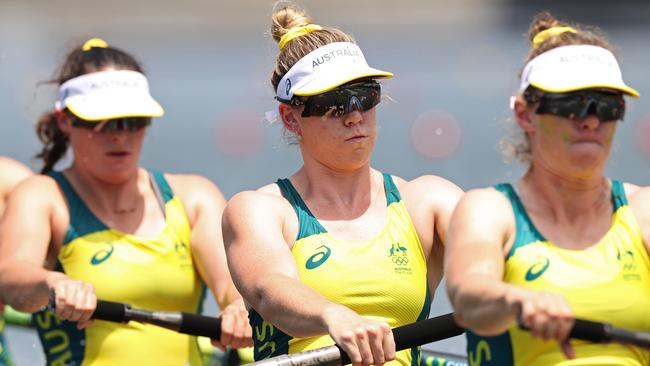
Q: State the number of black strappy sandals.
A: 0